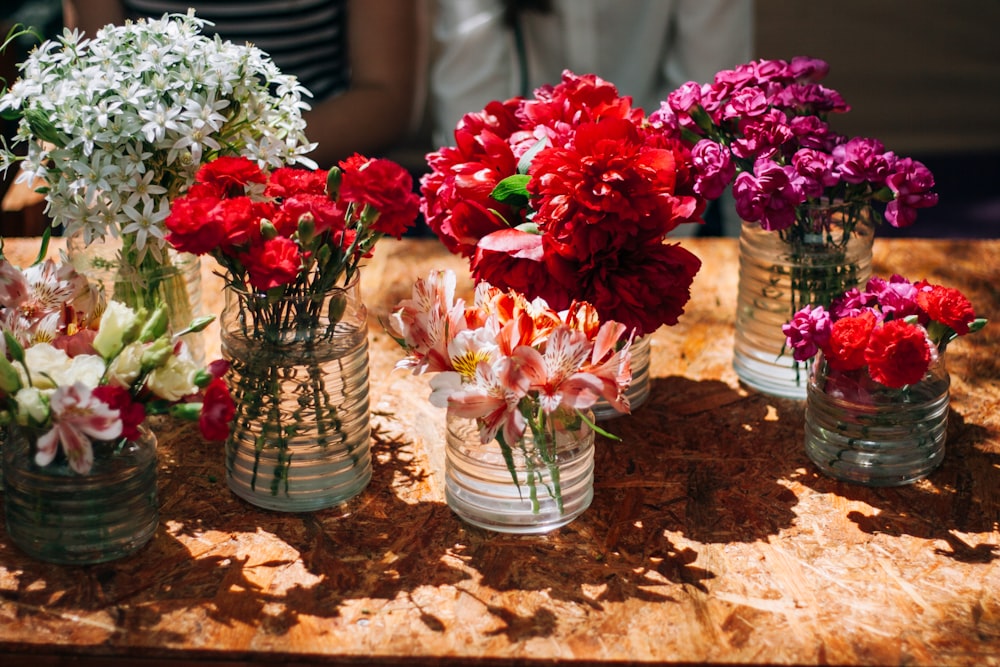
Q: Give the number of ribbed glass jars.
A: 7